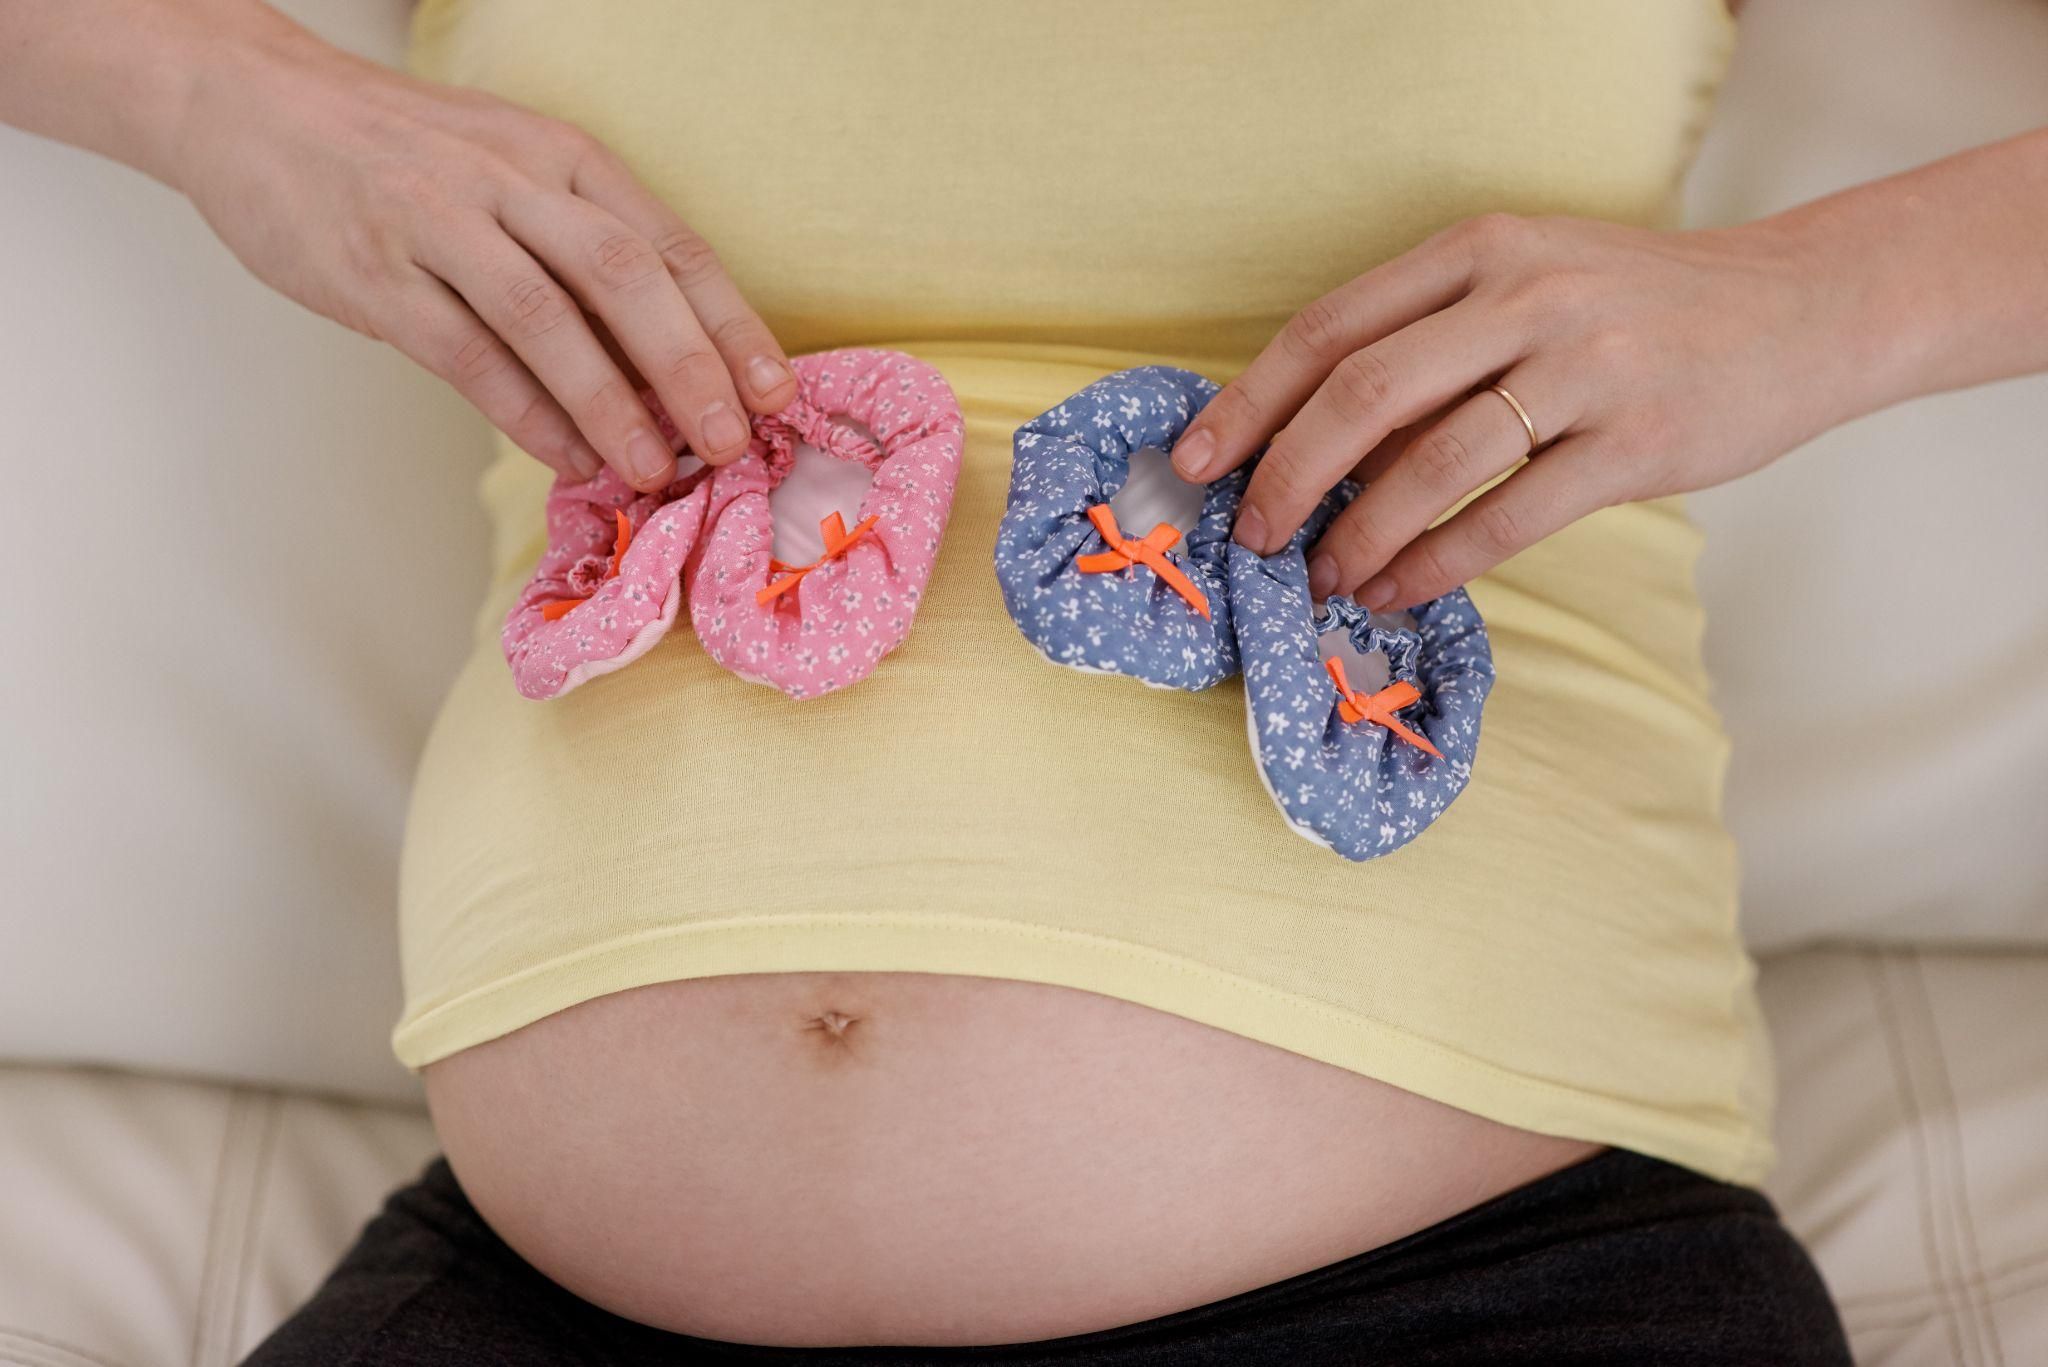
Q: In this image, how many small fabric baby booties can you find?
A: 4